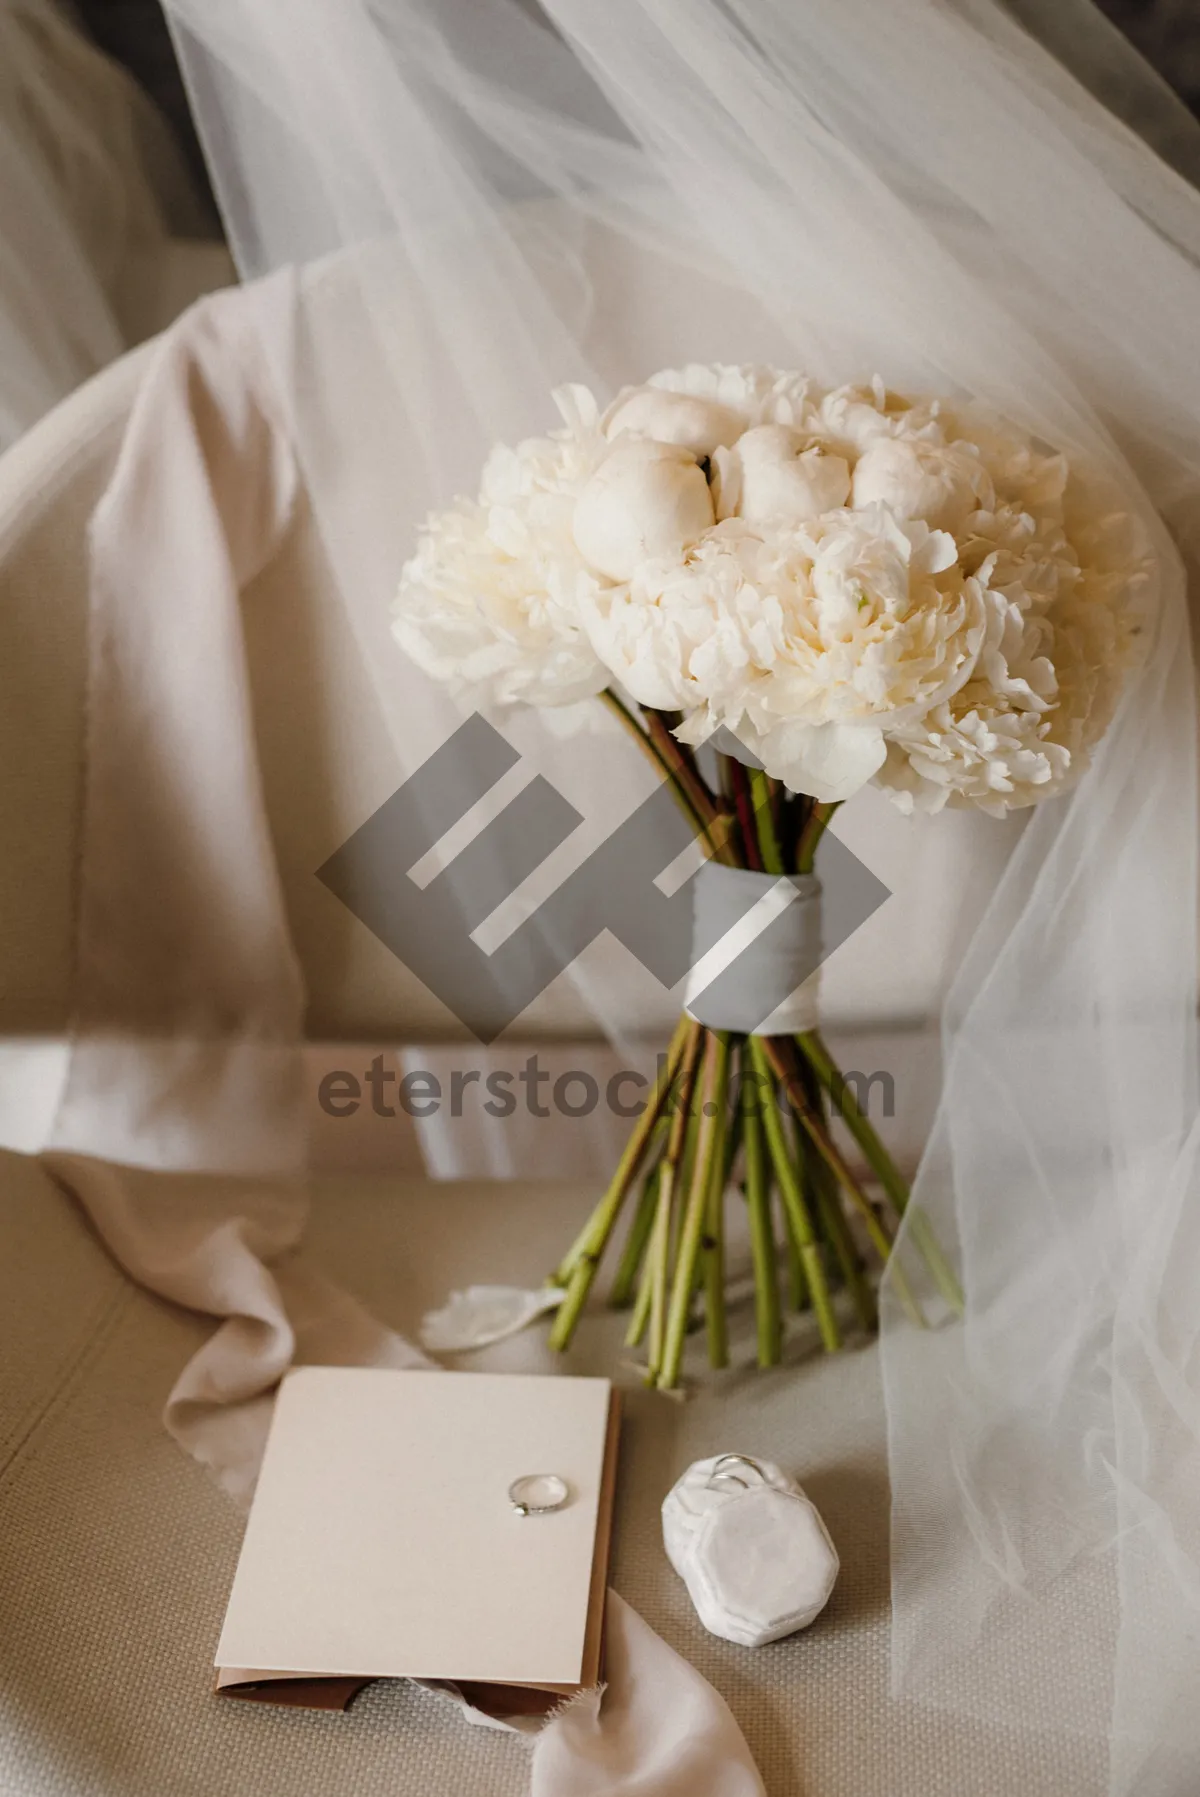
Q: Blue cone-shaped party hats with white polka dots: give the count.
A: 0